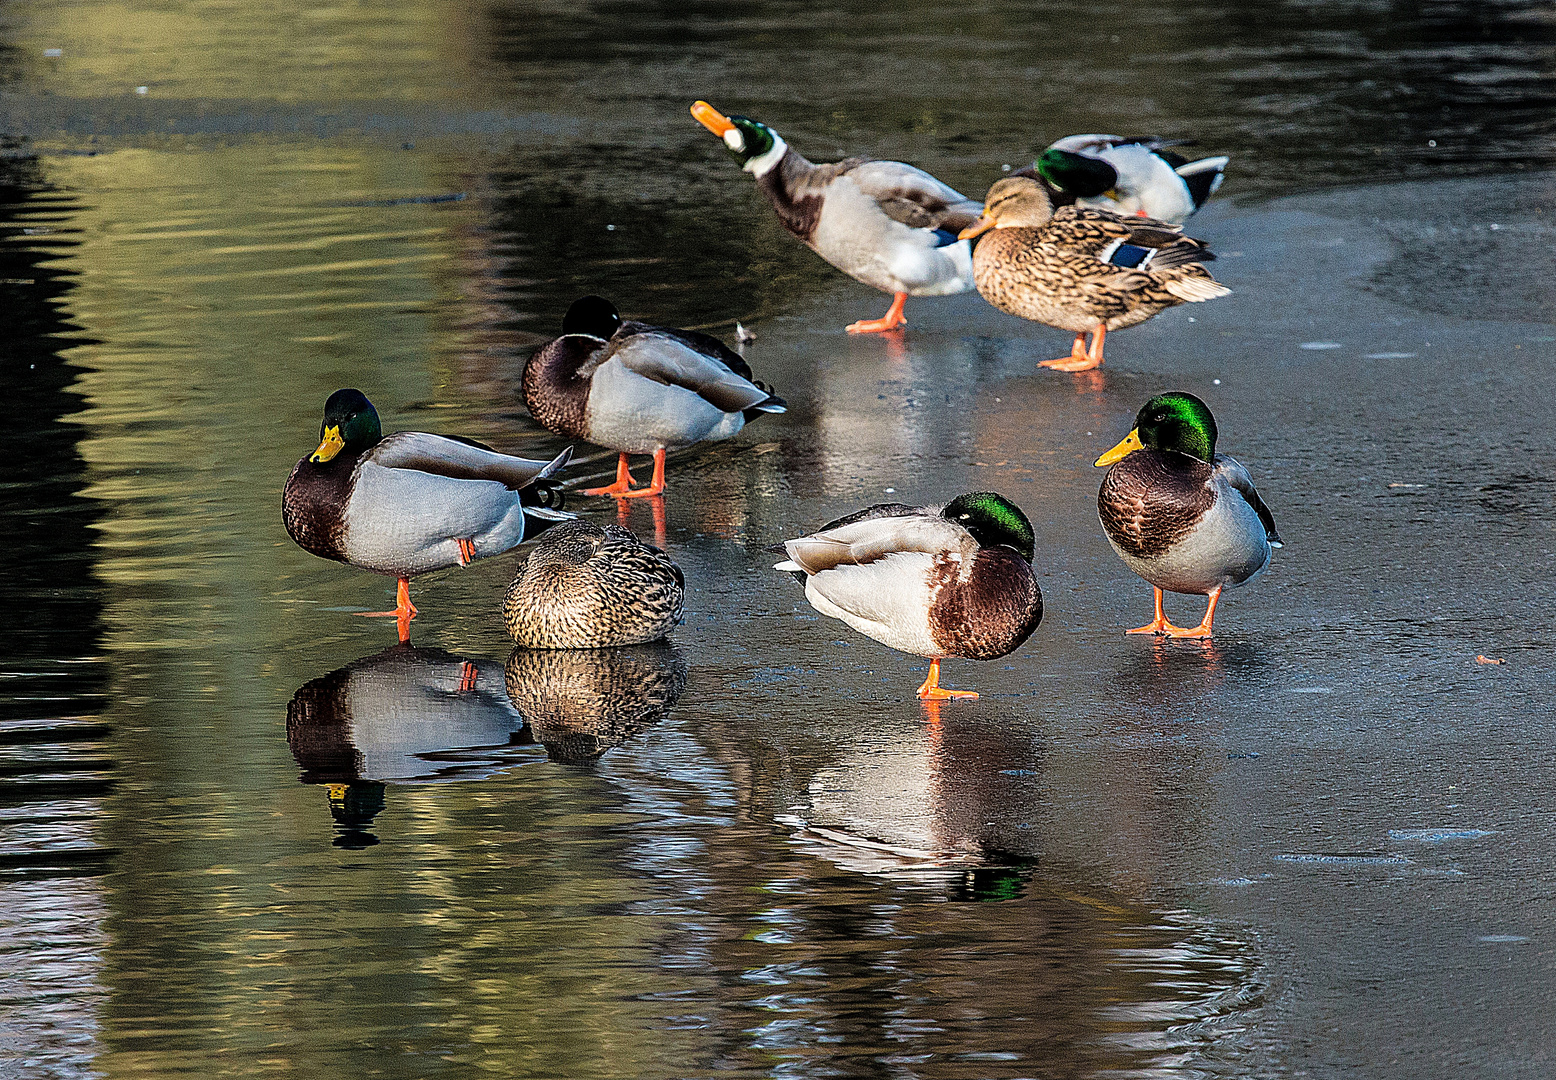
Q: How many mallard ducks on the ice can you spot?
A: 8